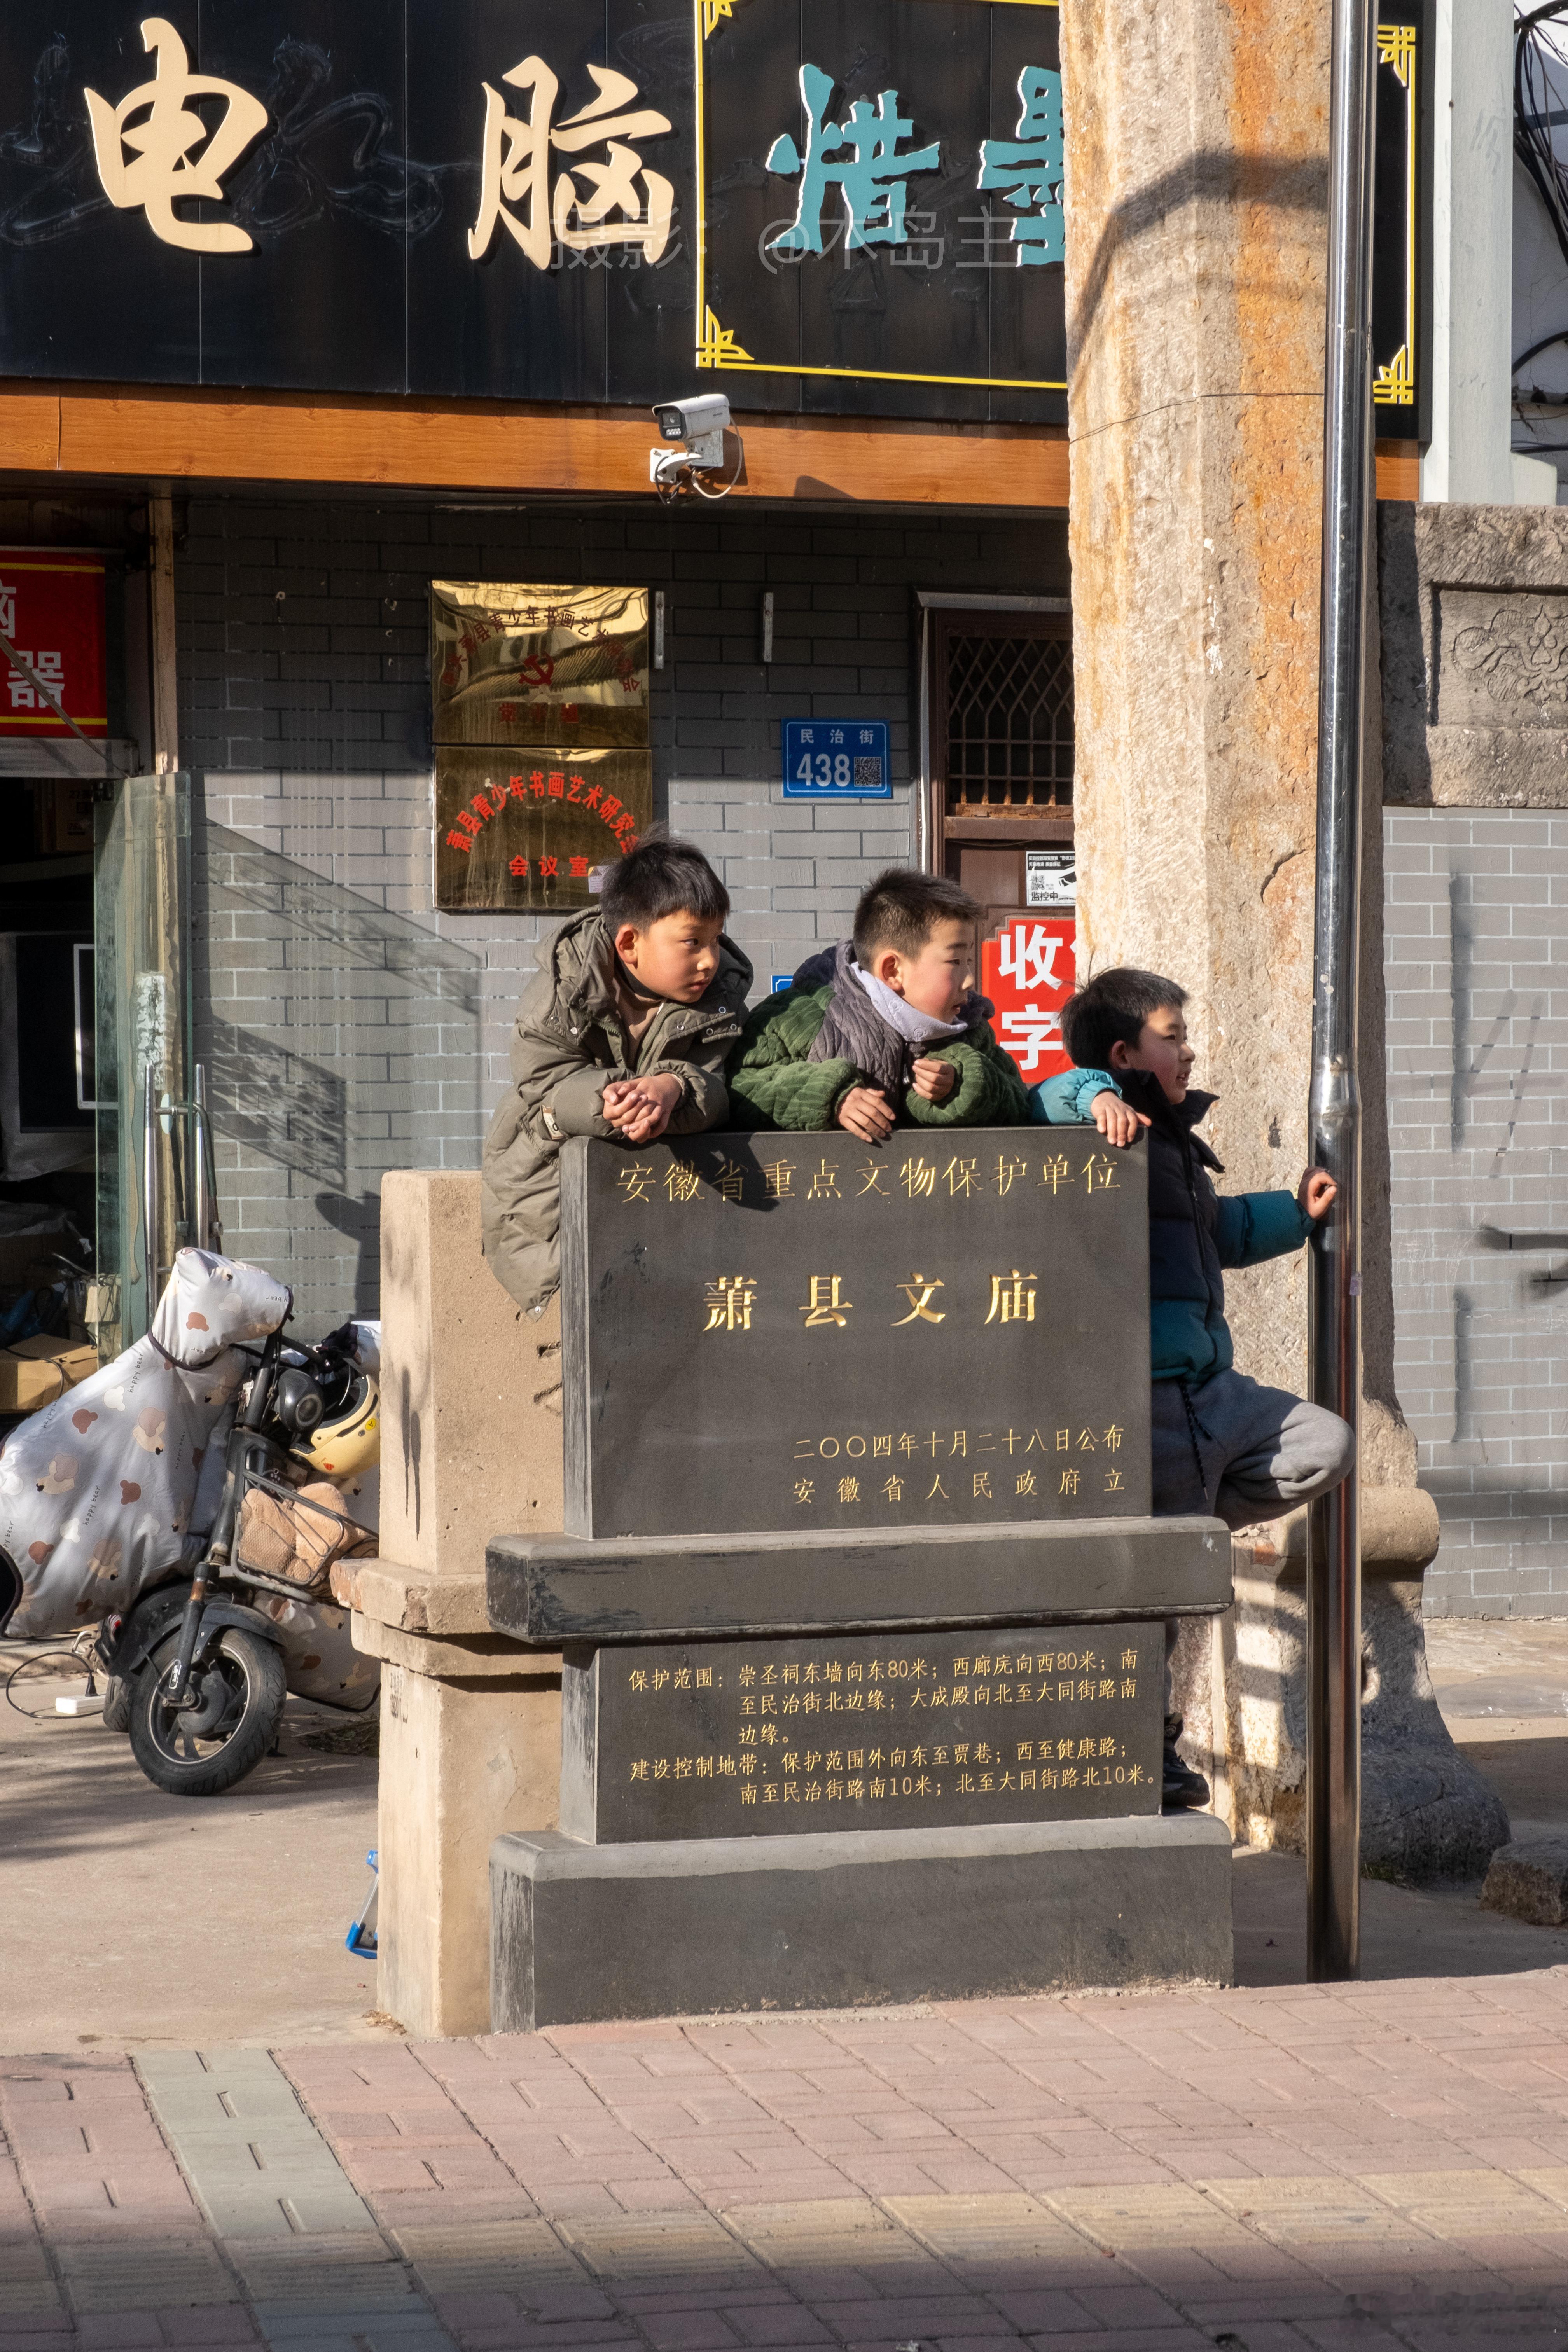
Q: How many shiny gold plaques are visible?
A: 2